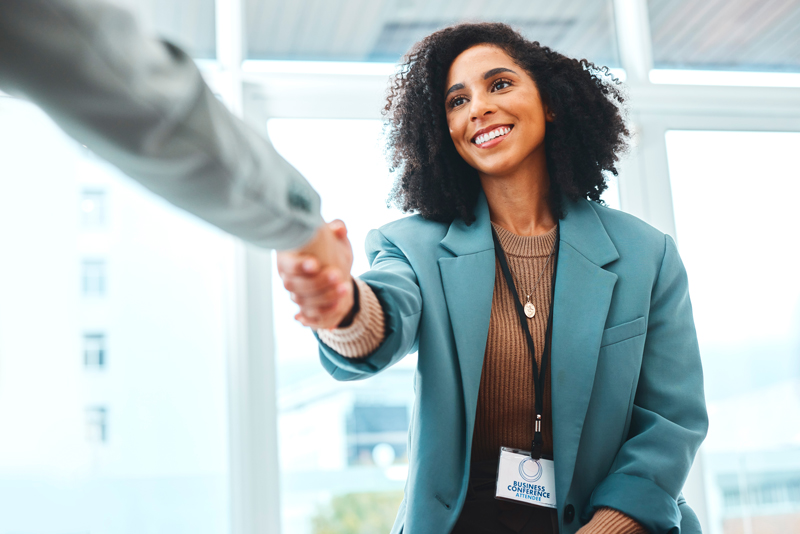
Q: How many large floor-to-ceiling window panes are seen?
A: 3